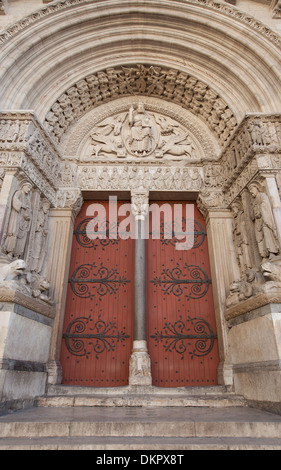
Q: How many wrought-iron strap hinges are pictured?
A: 6